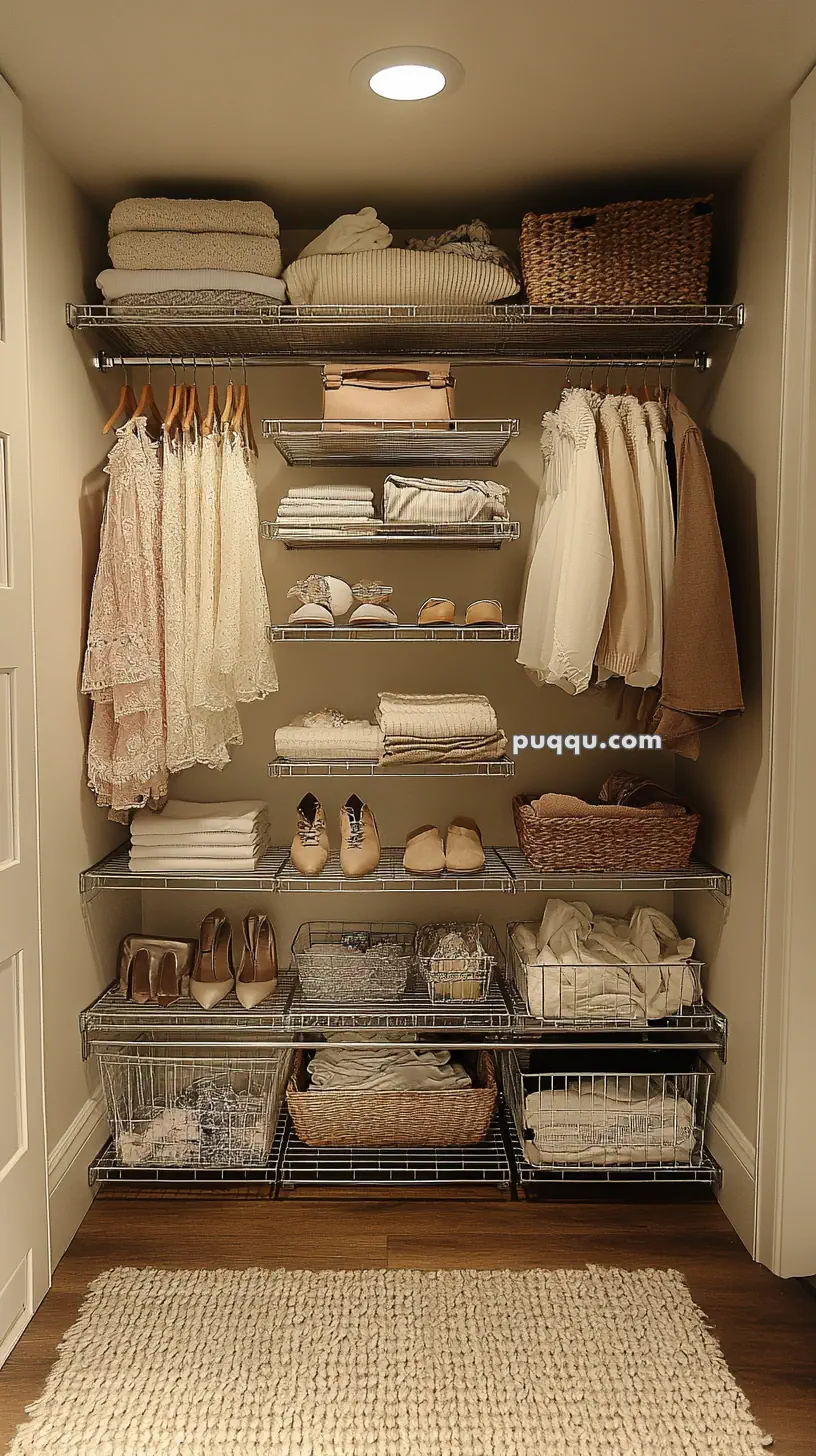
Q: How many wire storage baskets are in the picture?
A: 5